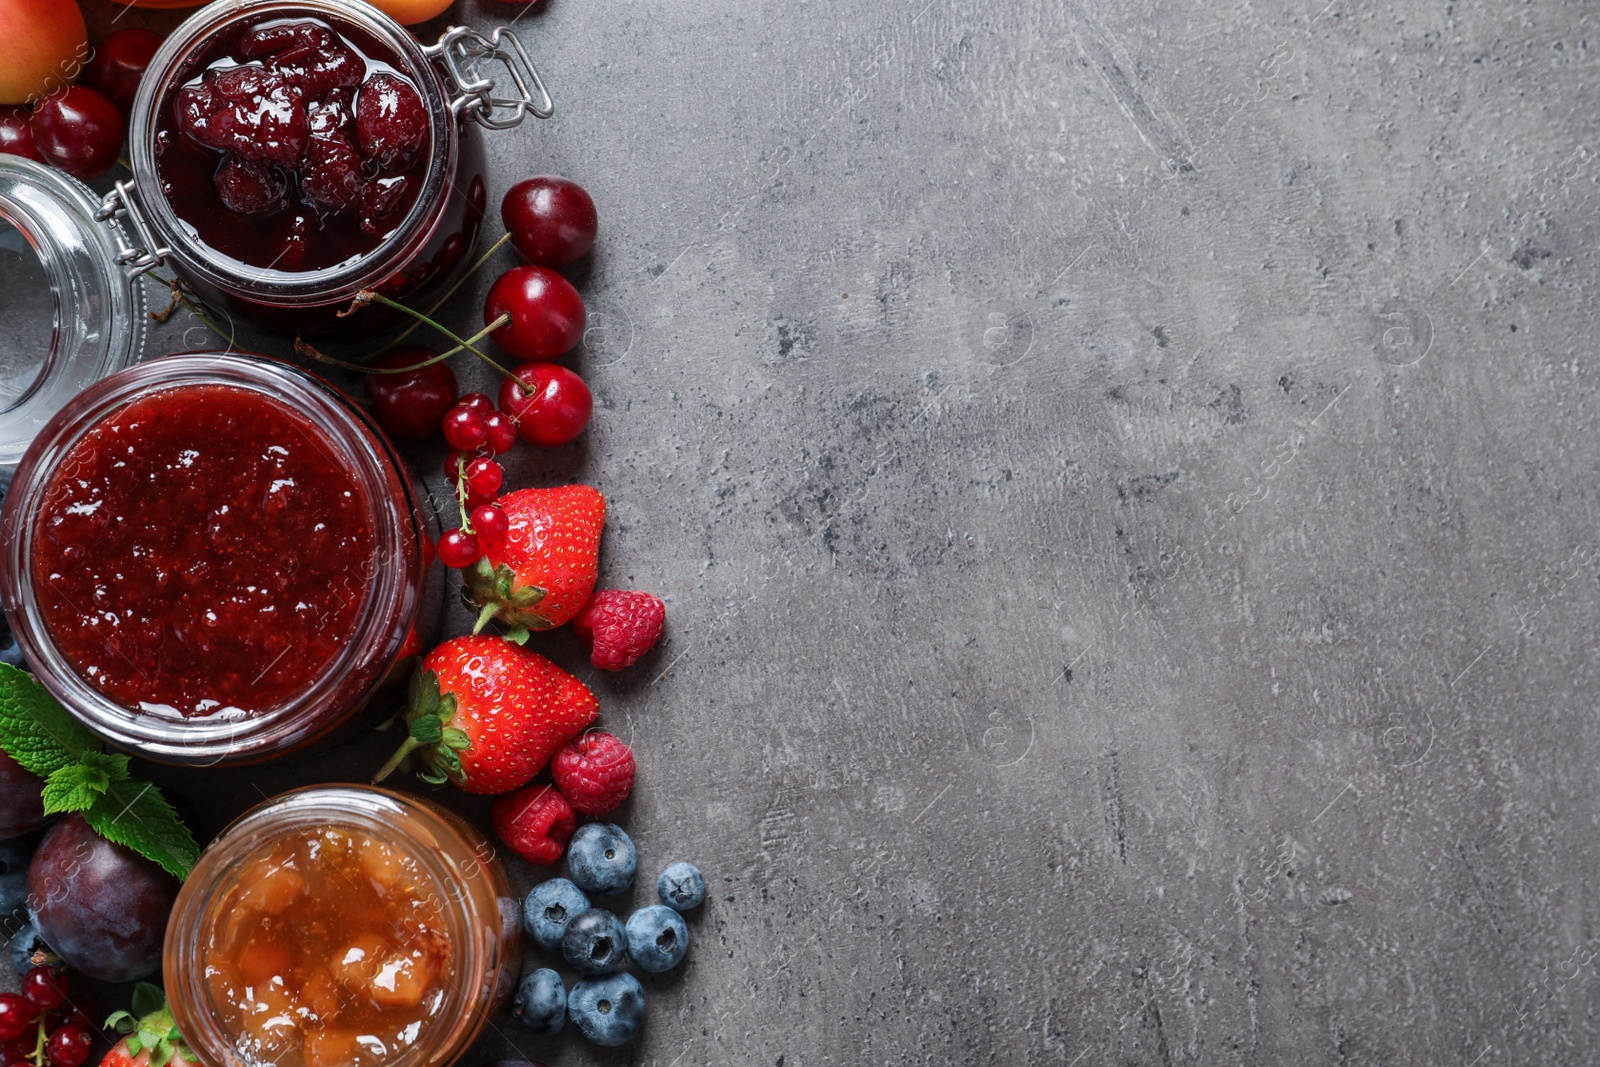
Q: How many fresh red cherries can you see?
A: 7